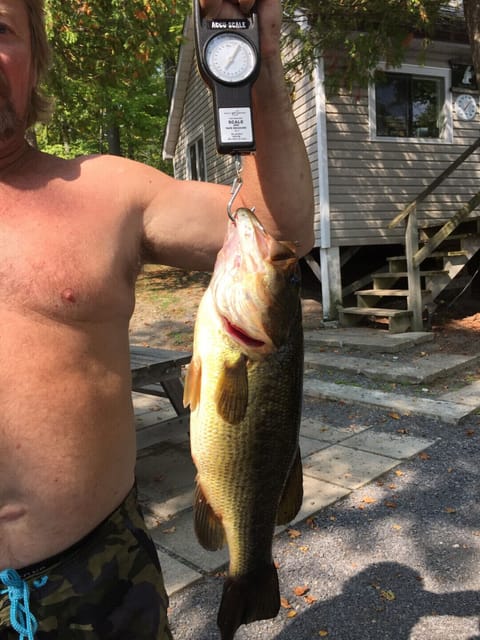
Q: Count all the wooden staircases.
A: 1